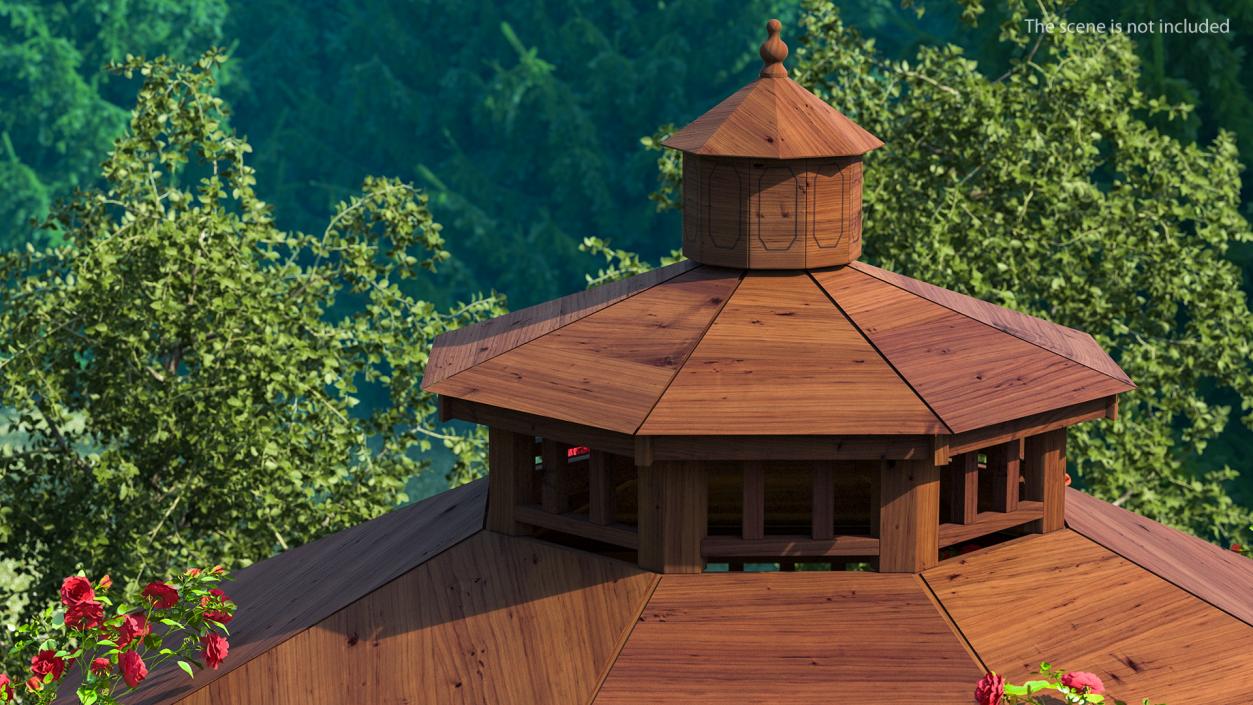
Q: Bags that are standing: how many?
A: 0